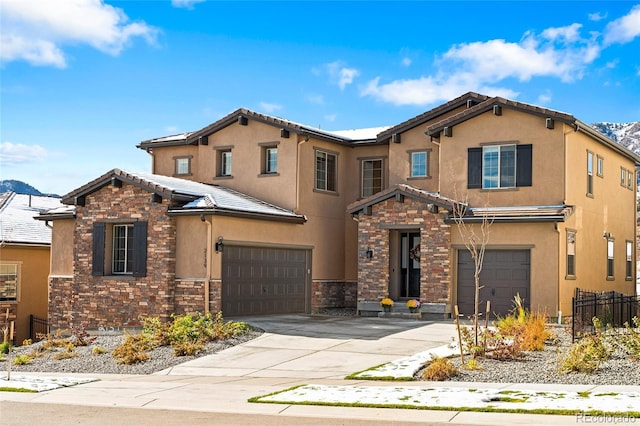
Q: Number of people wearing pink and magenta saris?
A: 0